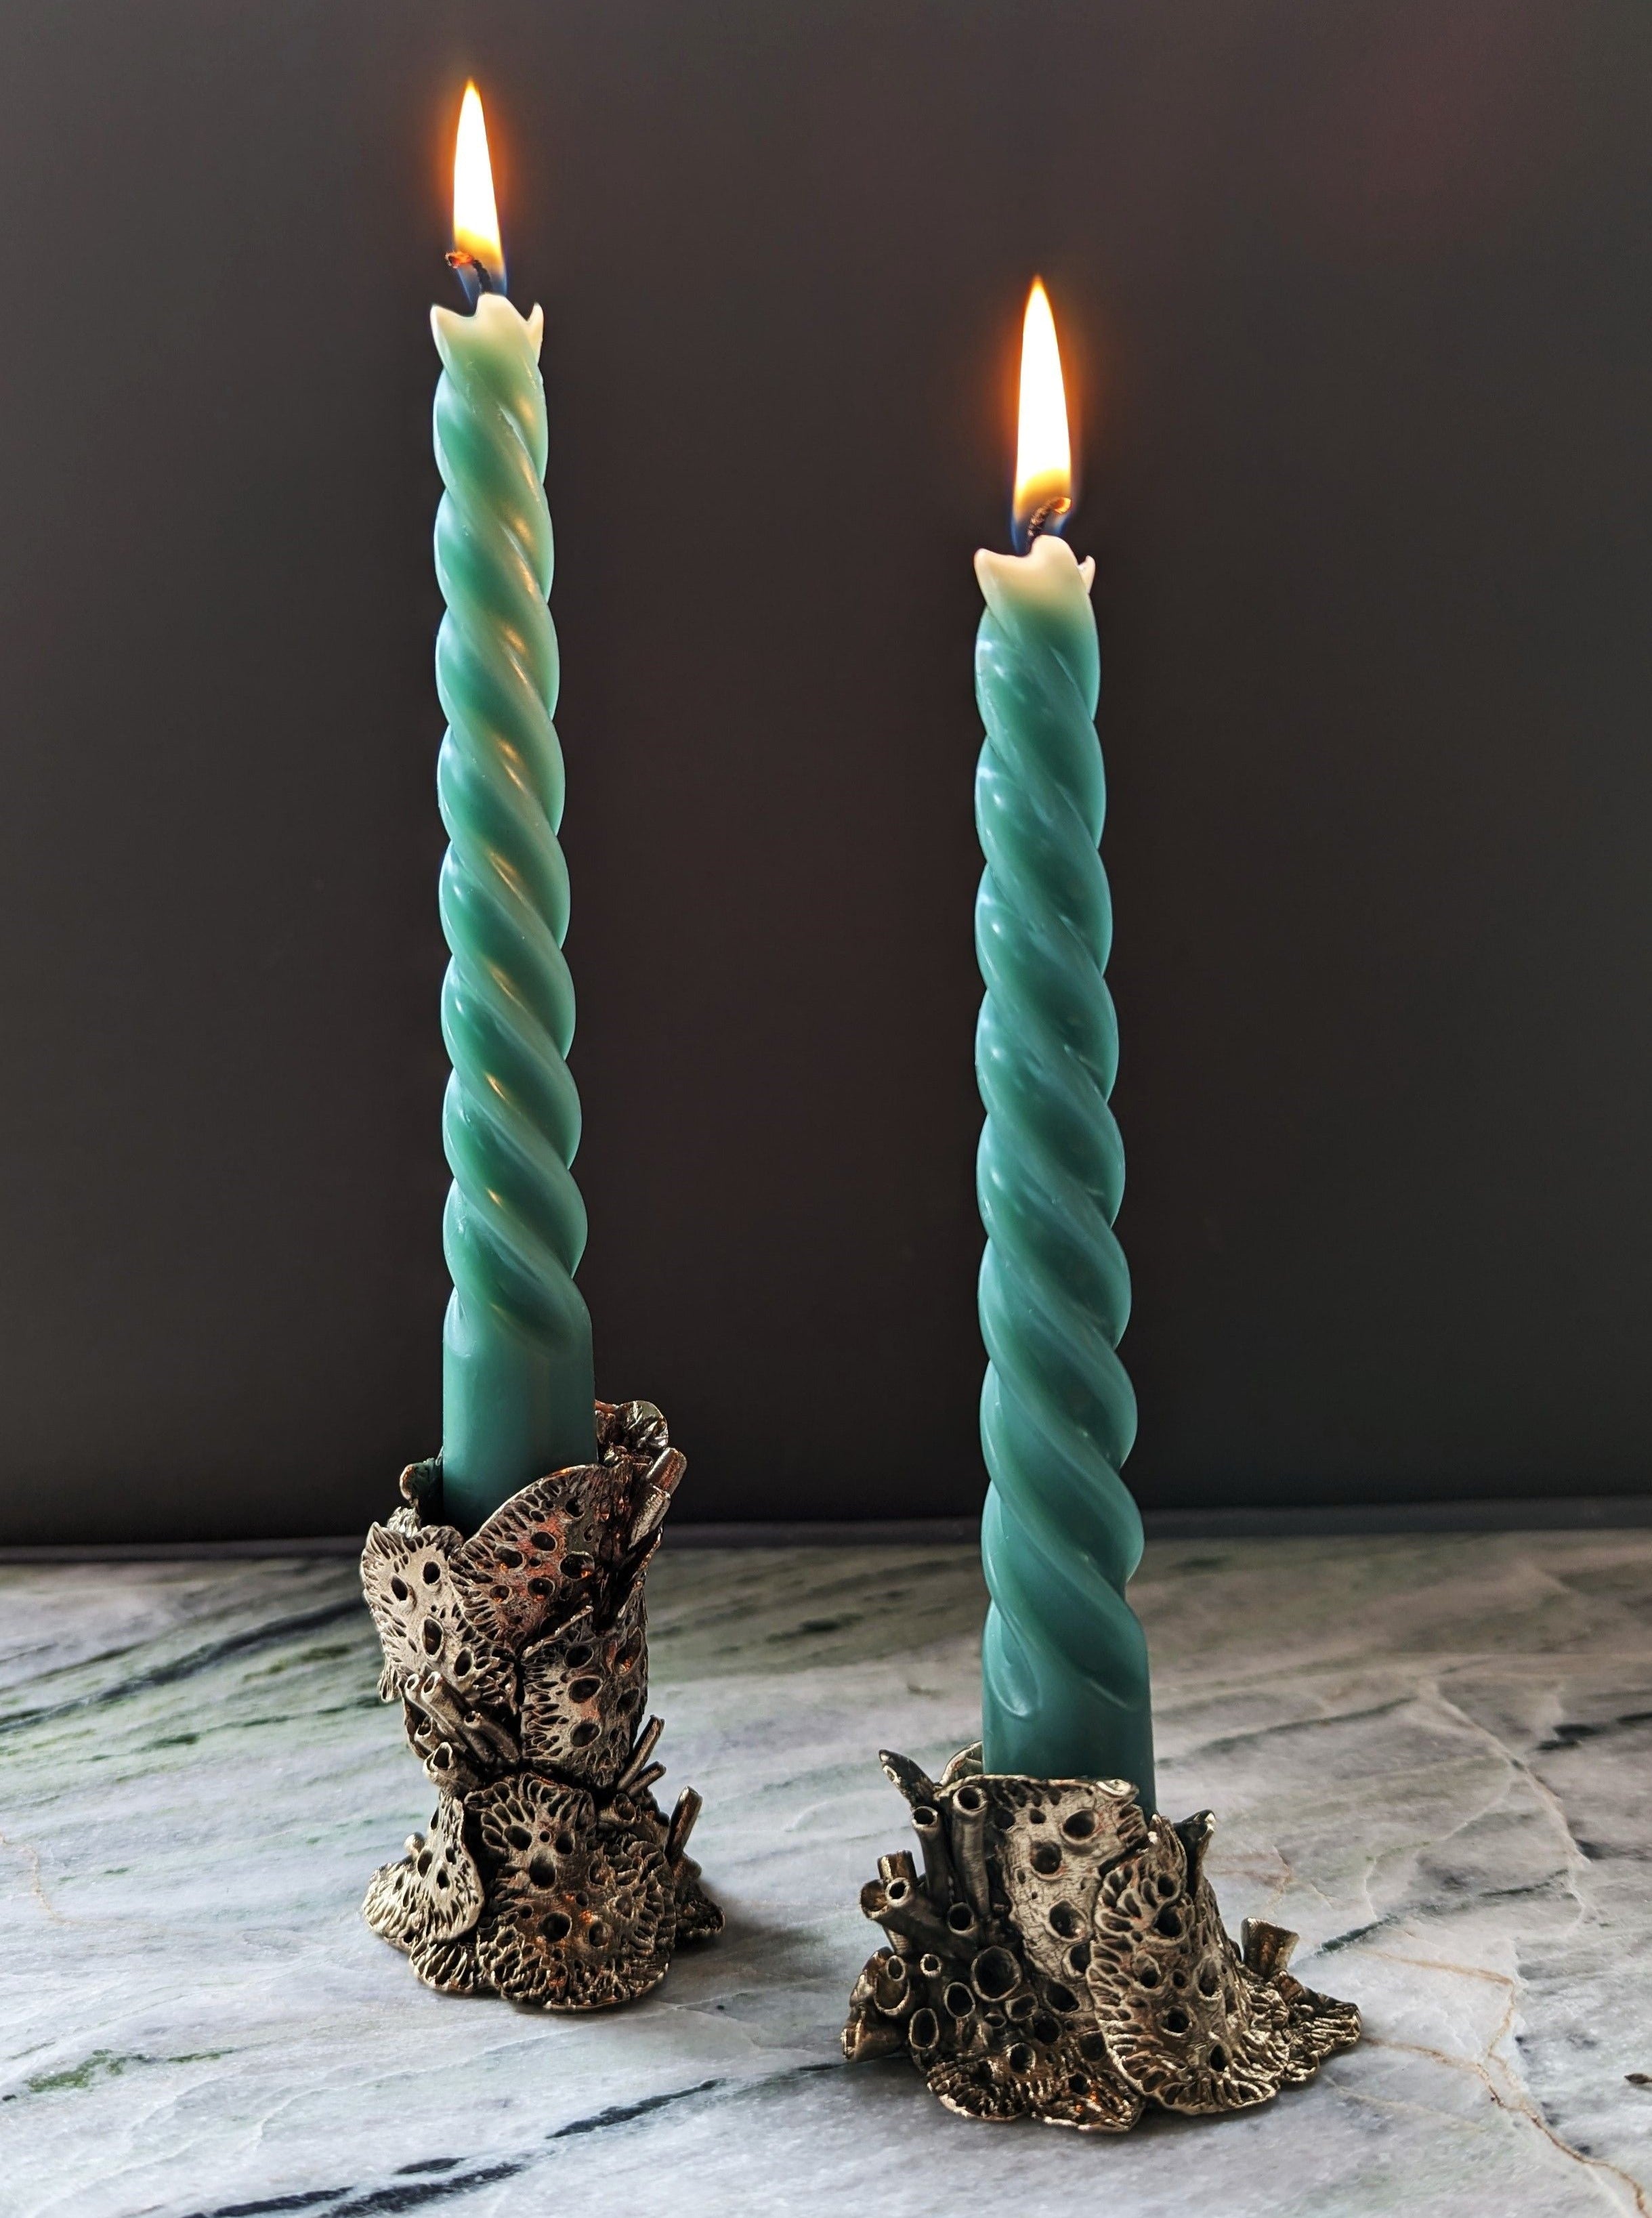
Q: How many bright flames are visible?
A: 2